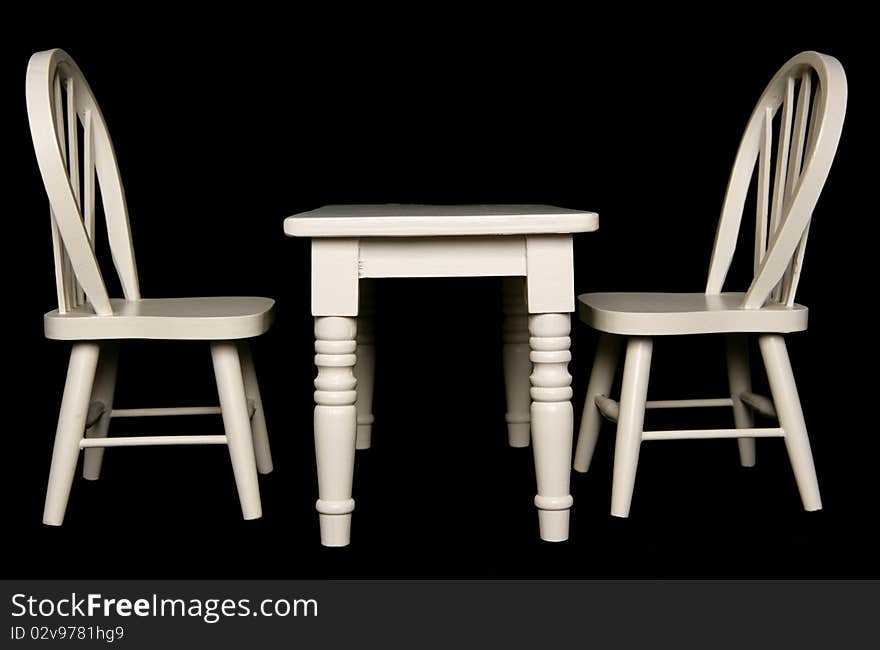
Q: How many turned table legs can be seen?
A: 4